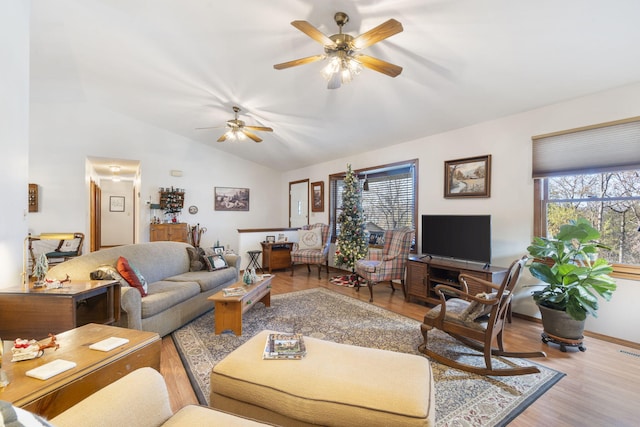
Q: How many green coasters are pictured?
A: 0